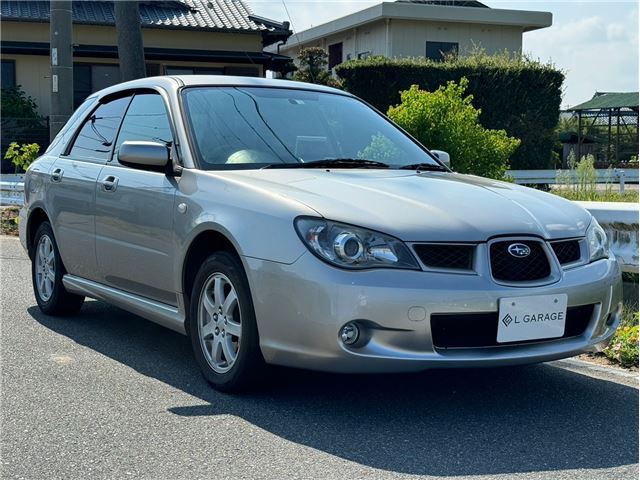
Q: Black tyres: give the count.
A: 2